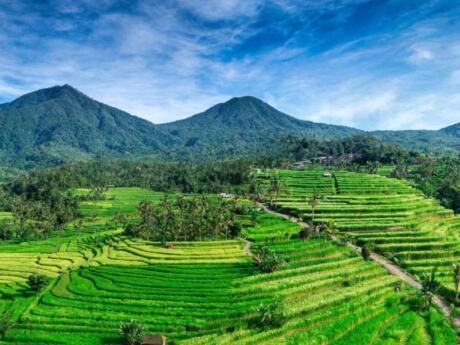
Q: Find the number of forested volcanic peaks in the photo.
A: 2